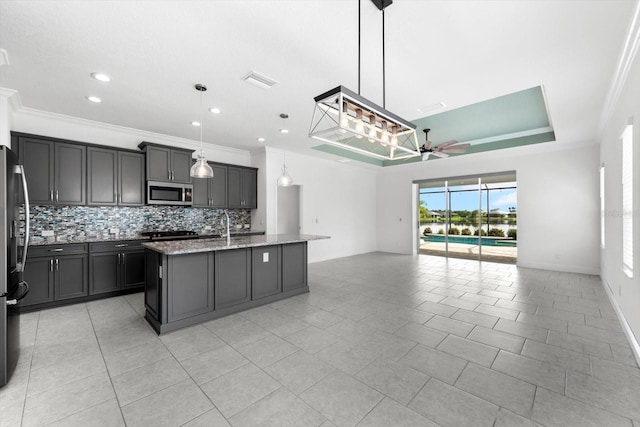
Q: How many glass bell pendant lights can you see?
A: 2